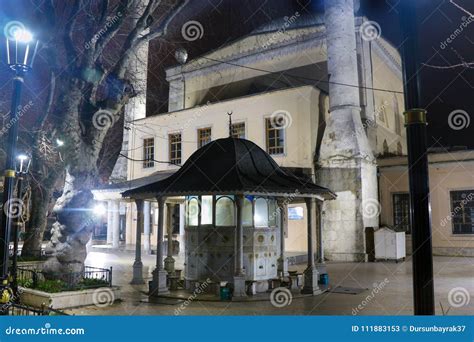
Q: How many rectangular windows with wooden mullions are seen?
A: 5